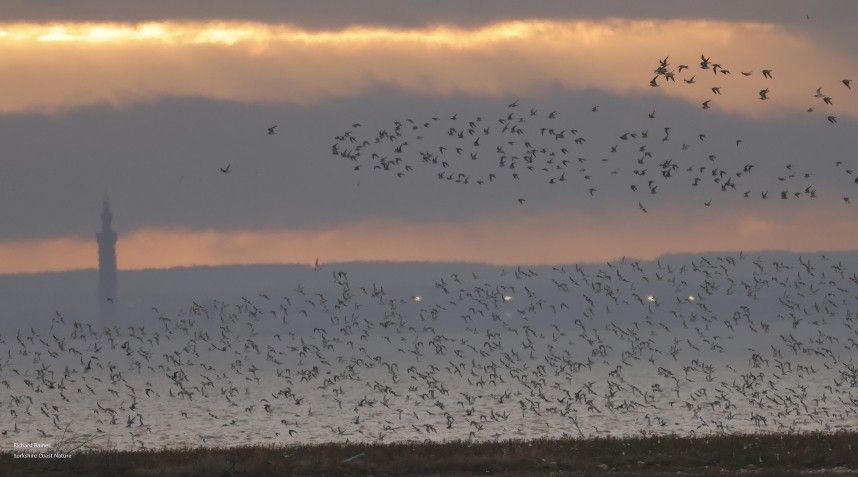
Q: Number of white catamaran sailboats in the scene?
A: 0